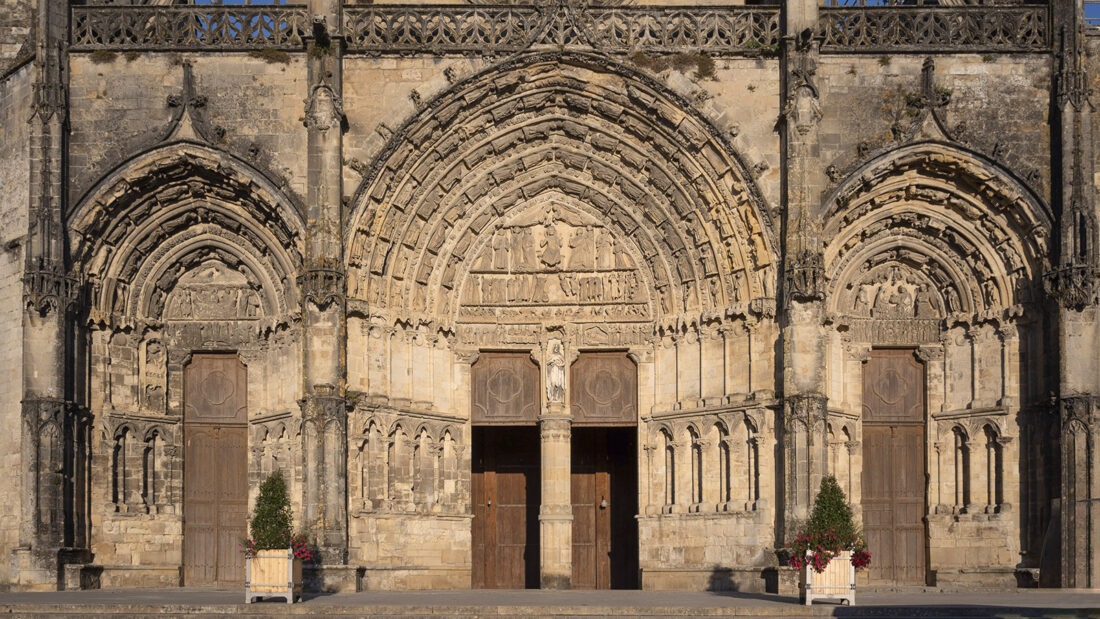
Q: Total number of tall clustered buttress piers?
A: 4